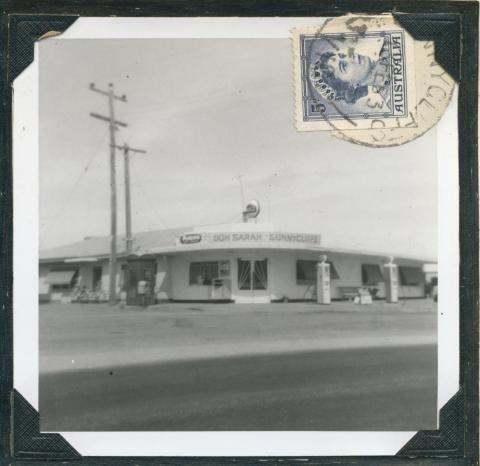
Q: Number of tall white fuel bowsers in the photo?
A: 2